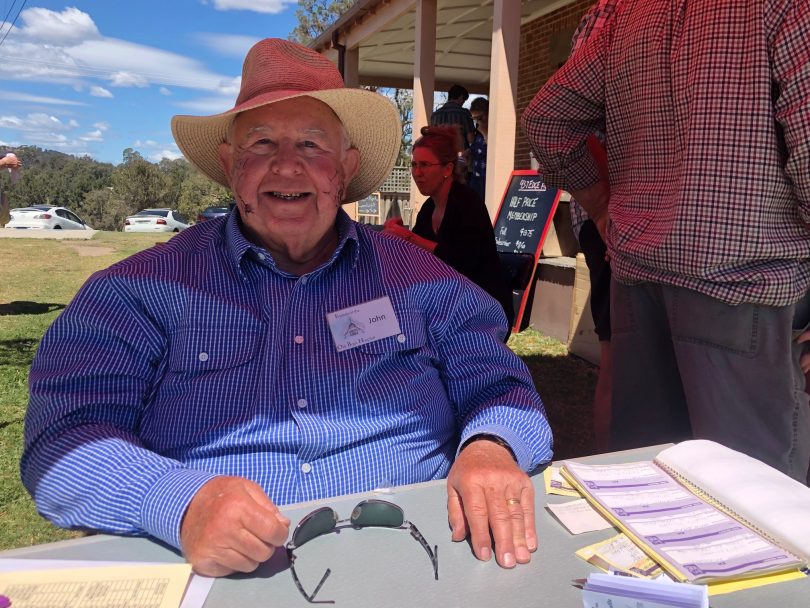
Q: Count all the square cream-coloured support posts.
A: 3